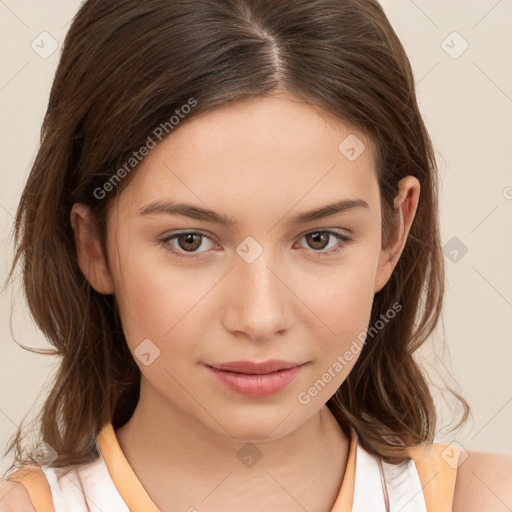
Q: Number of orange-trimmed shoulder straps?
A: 2